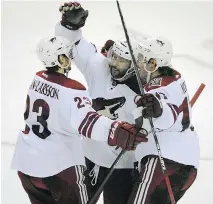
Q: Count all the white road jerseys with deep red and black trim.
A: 3